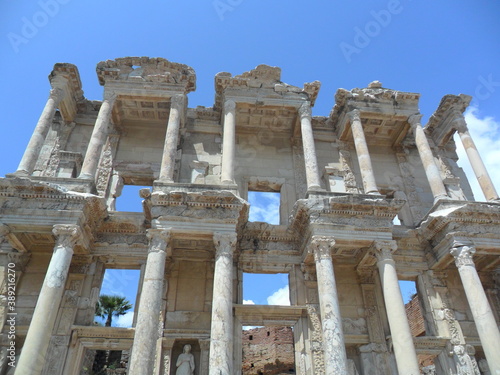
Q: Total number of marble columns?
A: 14